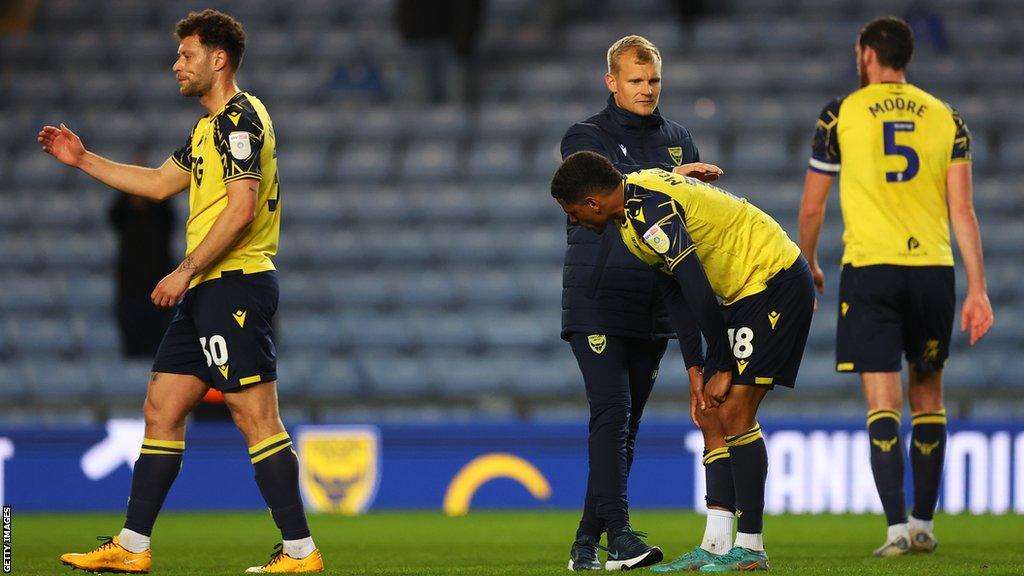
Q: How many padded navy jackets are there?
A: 1